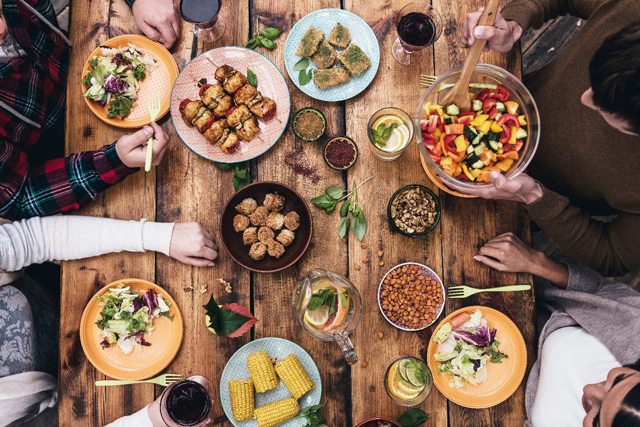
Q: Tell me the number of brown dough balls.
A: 11